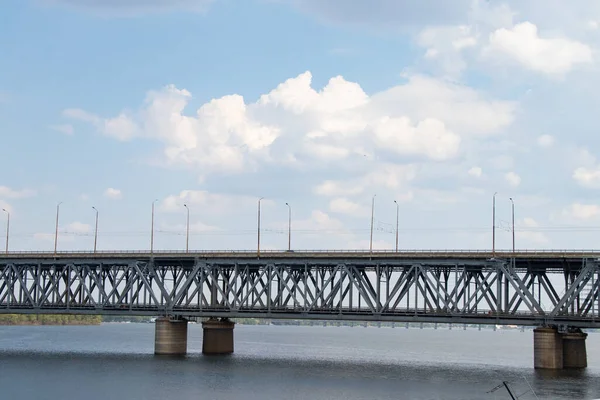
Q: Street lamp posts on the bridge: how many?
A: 11